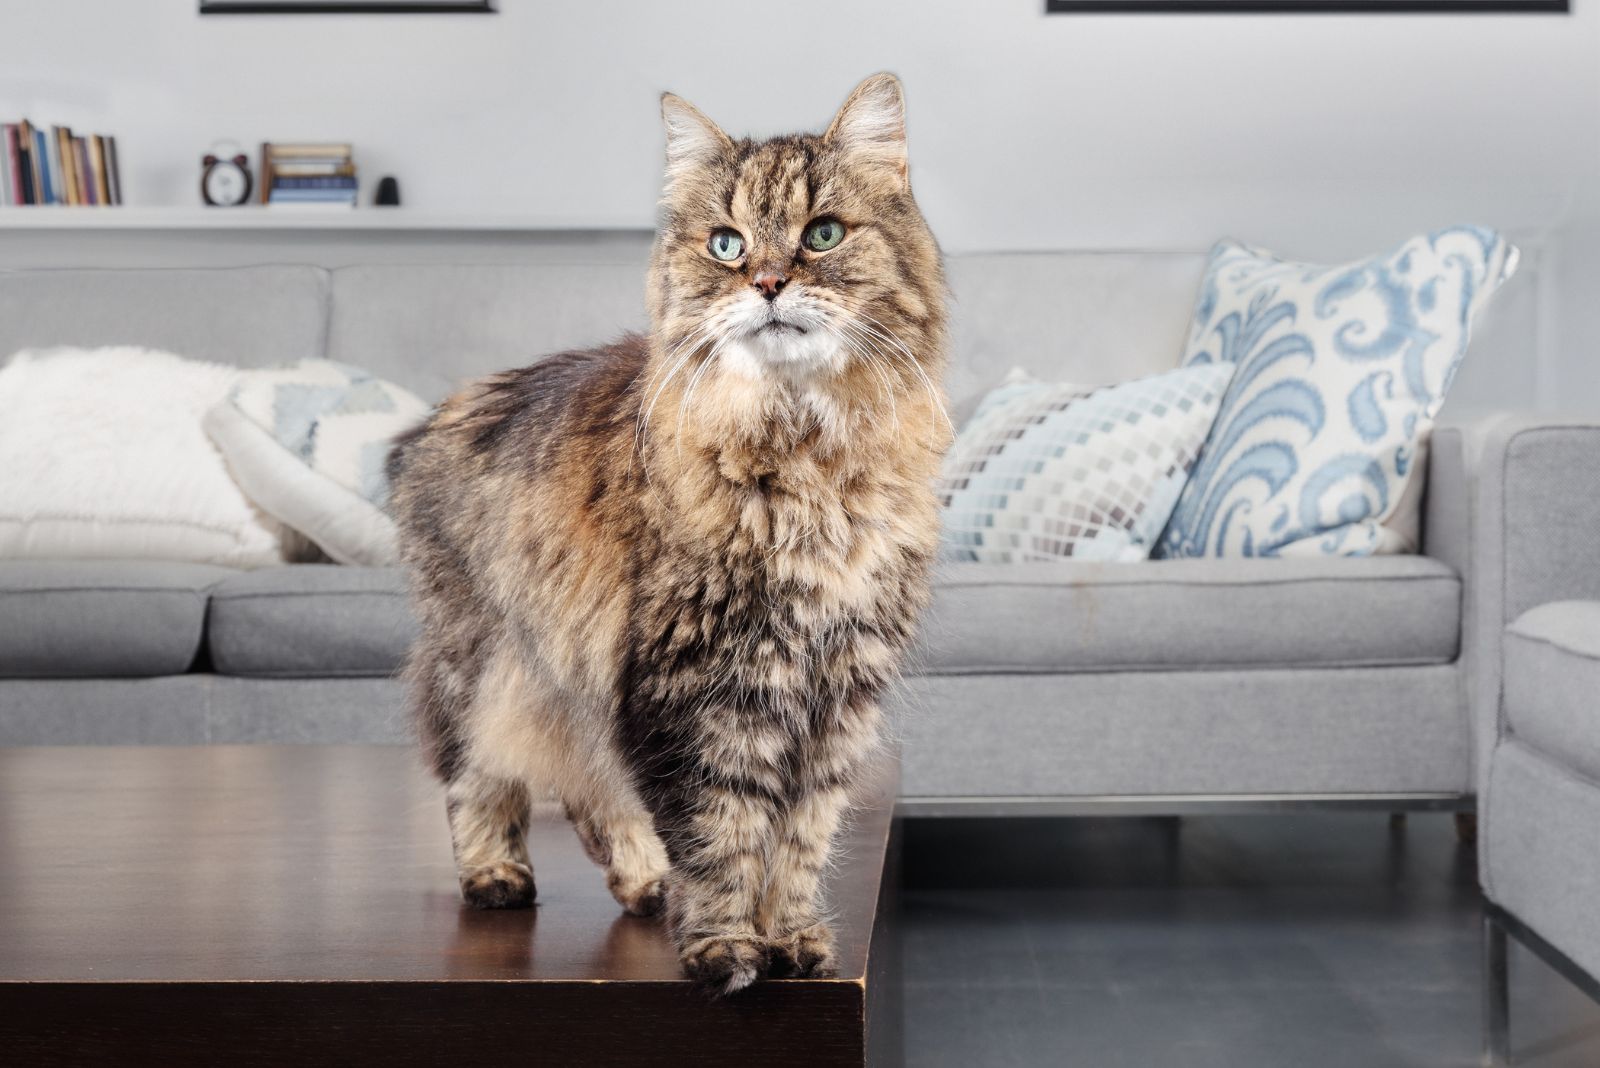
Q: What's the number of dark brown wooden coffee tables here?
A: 1